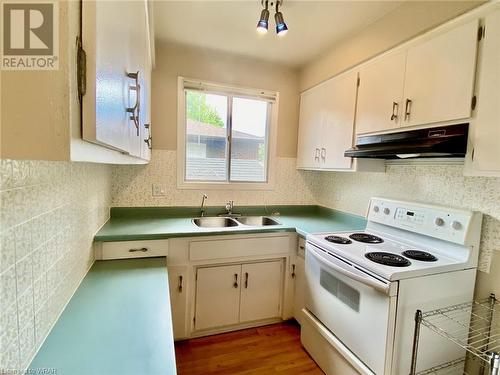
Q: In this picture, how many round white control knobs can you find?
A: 4